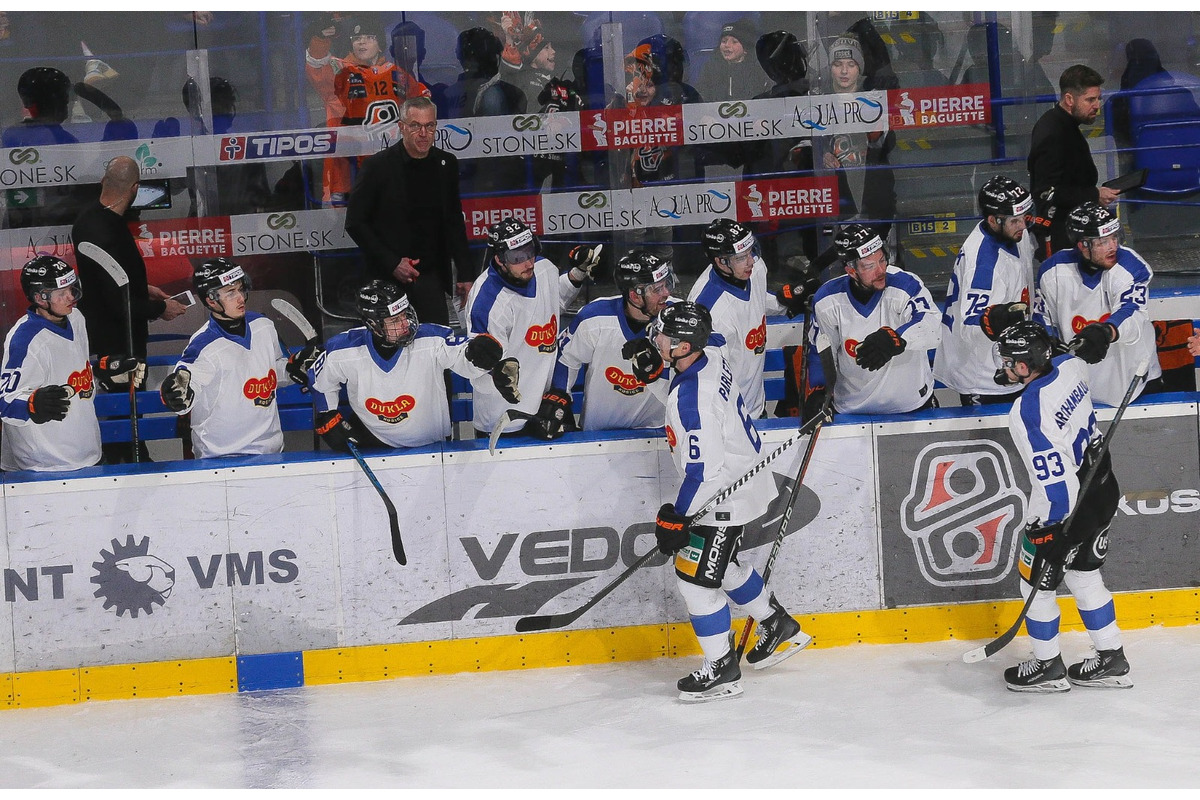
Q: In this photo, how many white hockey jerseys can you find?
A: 11